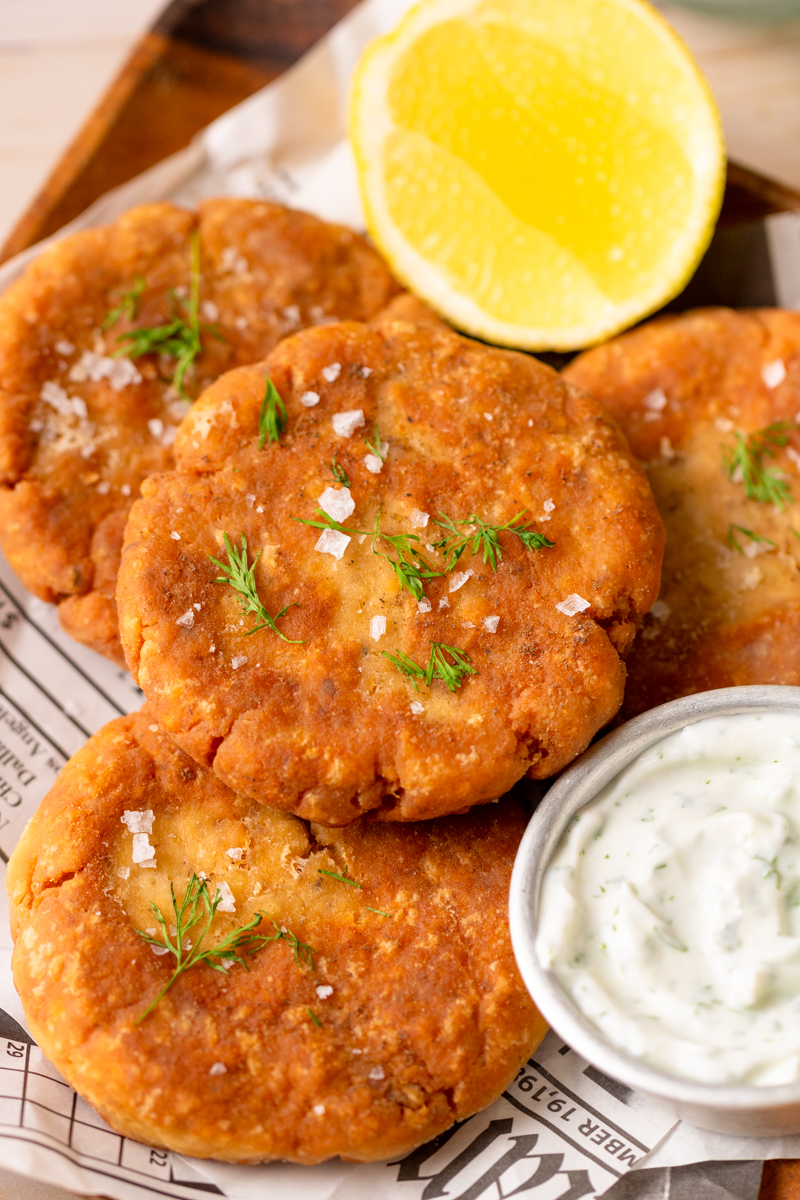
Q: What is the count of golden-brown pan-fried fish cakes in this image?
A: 4